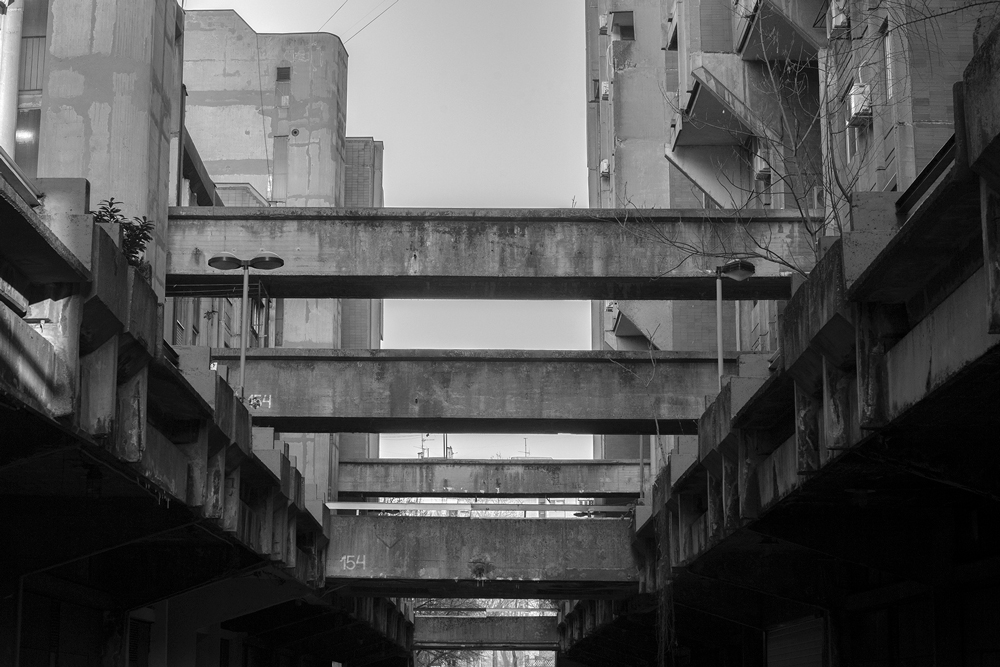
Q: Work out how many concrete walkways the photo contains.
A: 5